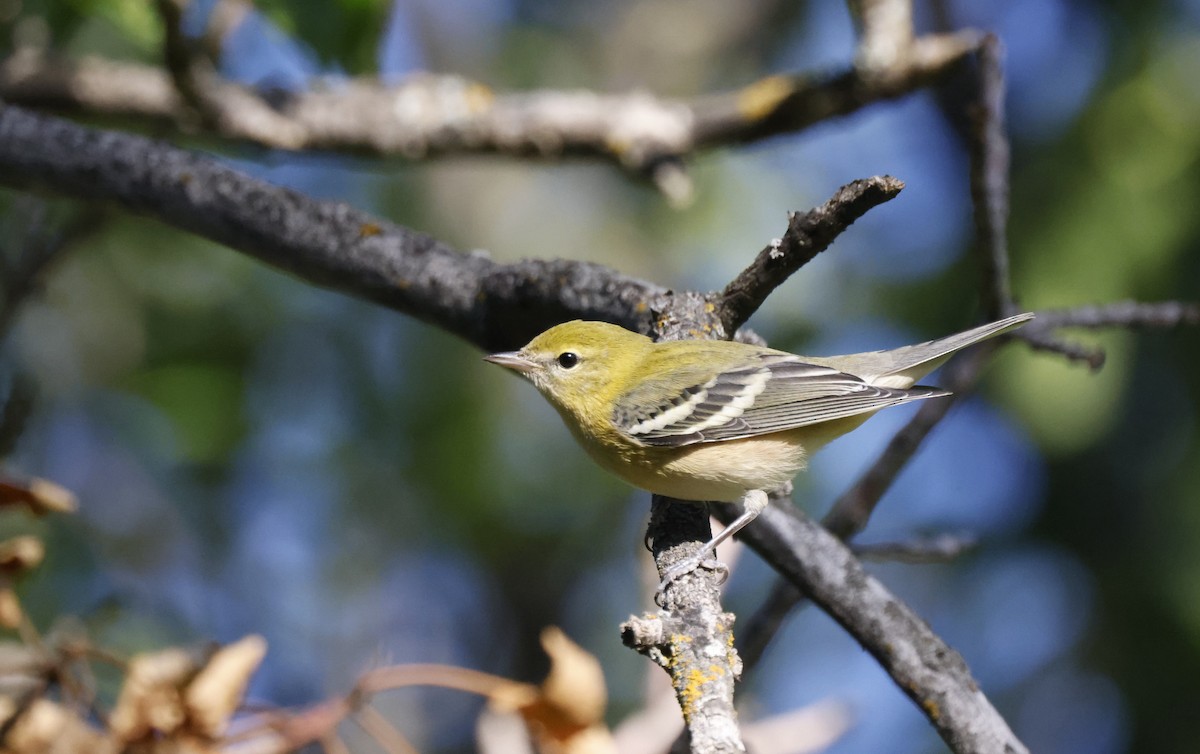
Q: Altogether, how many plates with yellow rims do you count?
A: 0